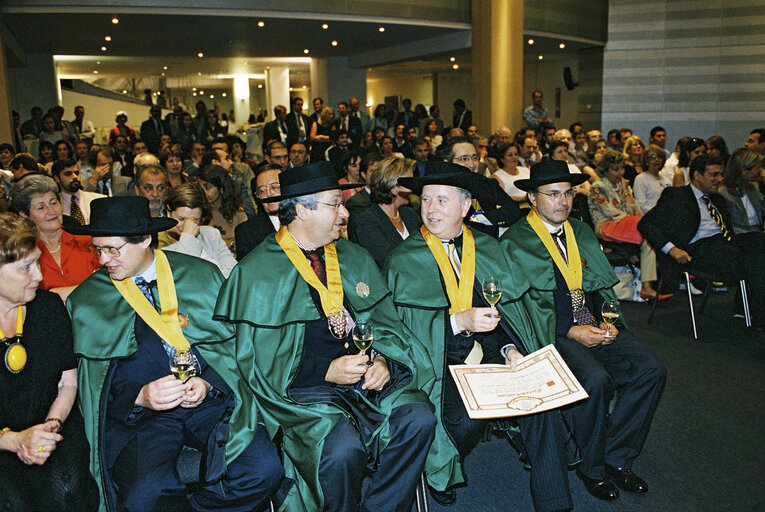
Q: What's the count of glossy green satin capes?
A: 4